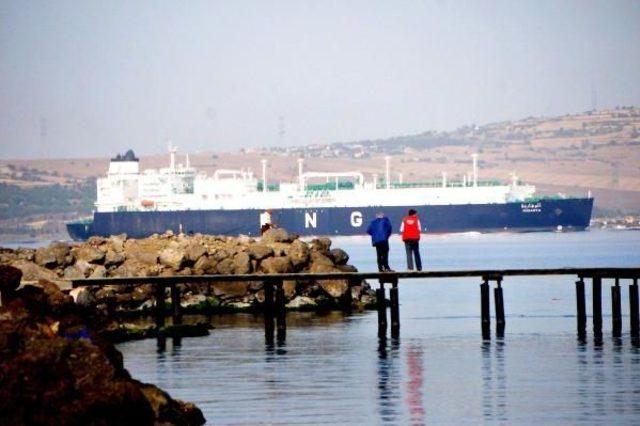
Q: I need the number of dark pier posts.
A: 12